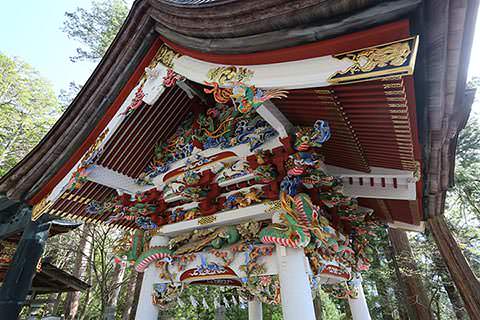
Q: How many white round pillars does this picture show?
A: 4